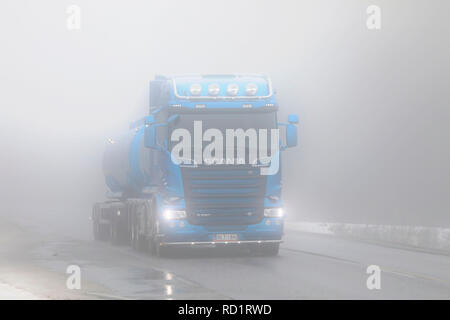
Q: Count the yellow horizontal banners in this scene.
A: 0